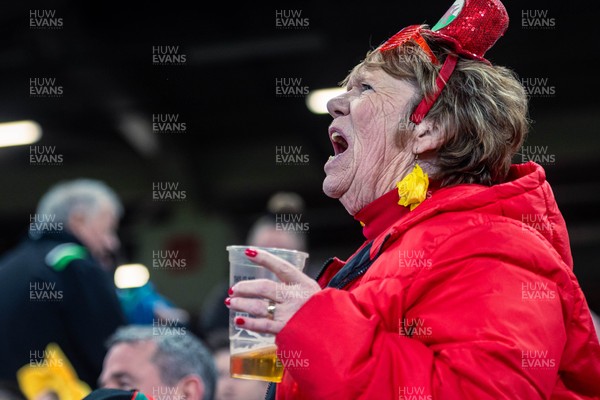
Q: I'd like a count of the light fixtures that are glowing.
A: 3